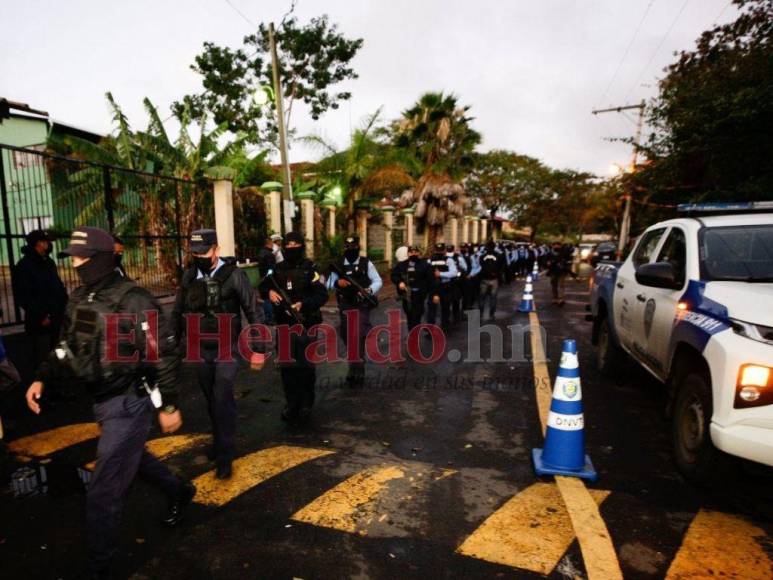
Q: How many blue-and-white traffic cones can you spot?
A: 3